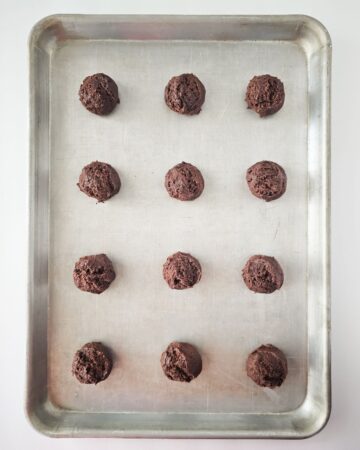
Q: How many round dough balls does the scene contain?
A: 12